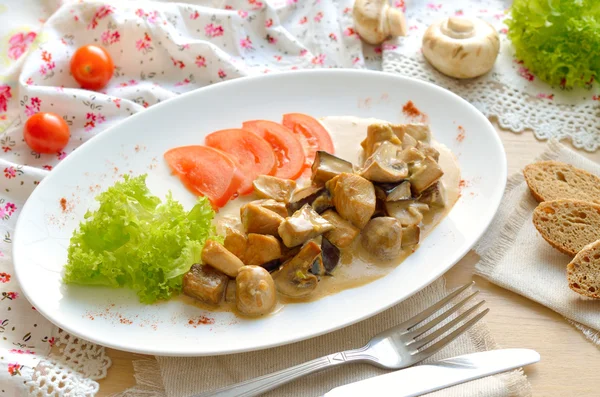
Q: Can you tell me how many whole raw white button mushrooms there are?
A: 2